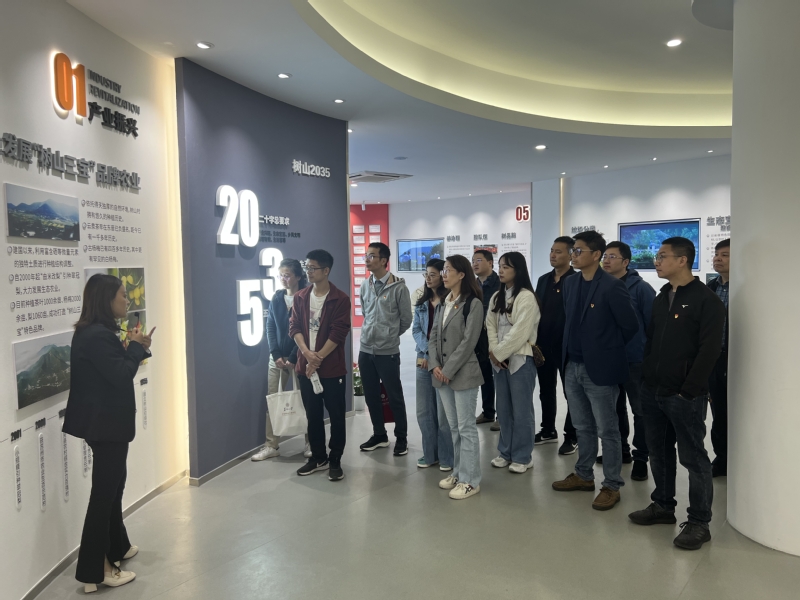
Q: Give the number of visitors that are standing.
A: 12